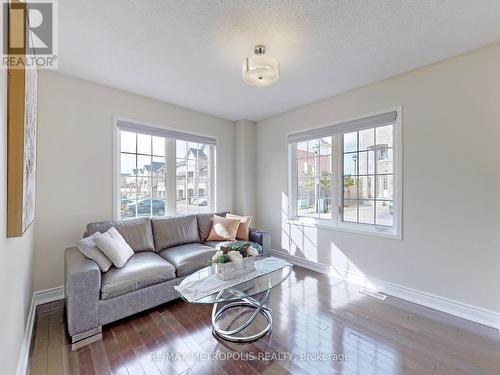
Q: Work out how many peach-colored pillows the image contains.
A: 2